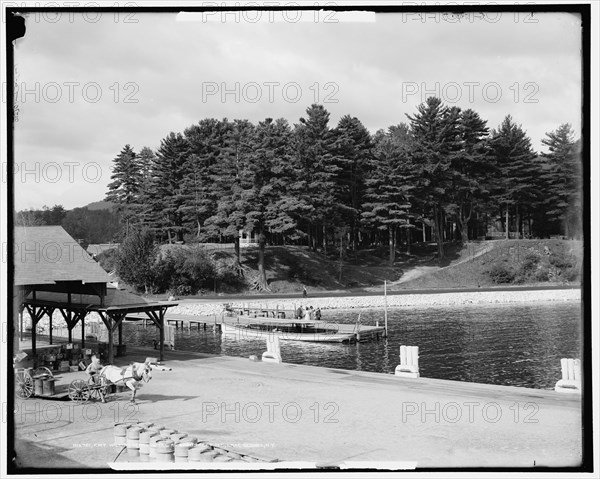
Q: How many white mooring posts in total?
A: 3